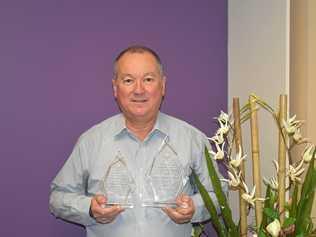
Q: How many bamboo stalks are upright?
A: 3